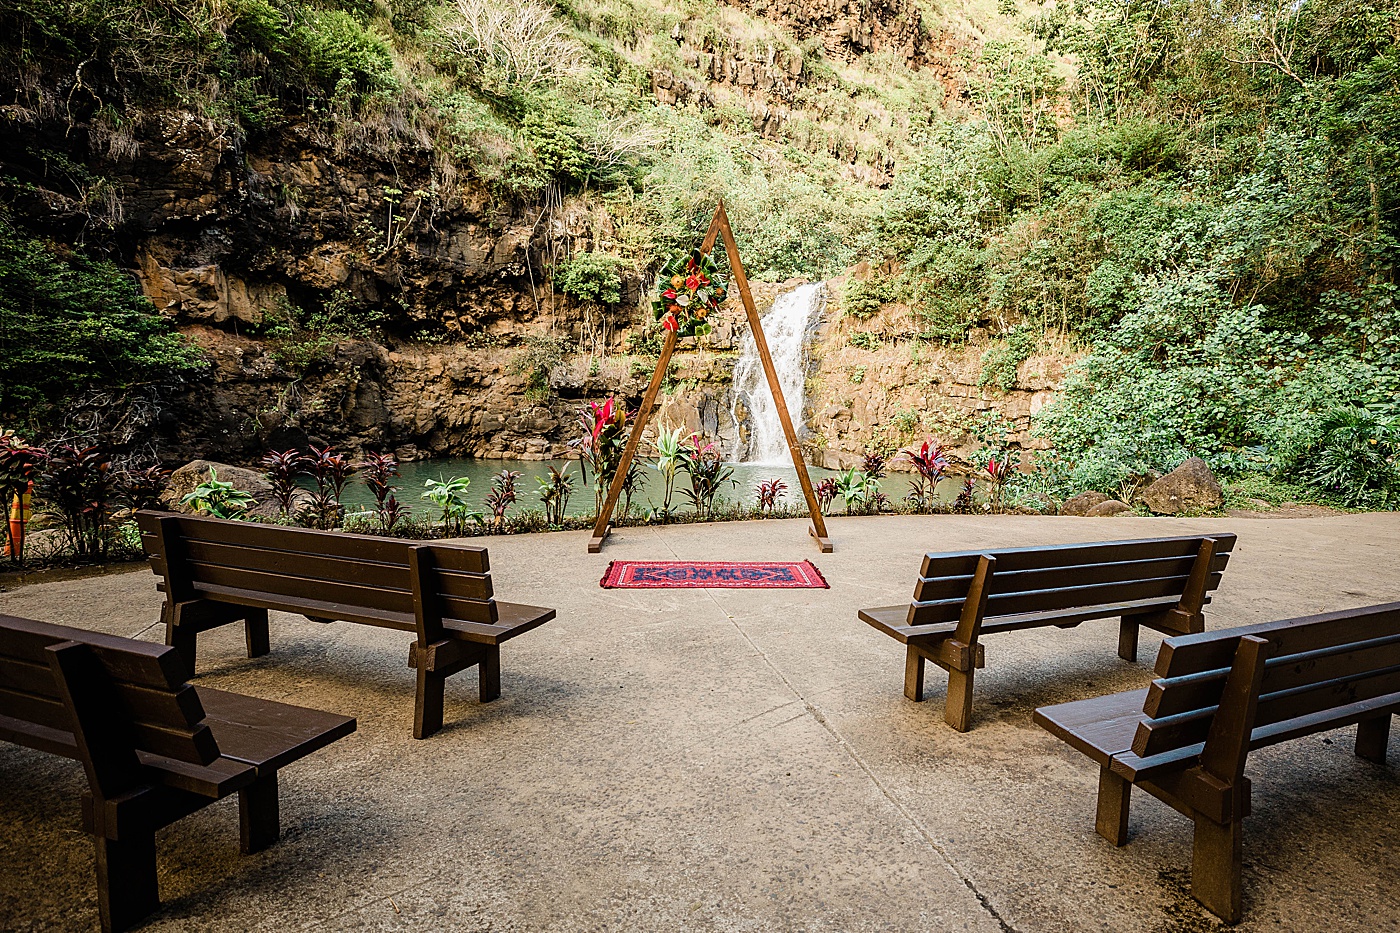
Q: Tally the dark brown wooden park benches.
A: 4